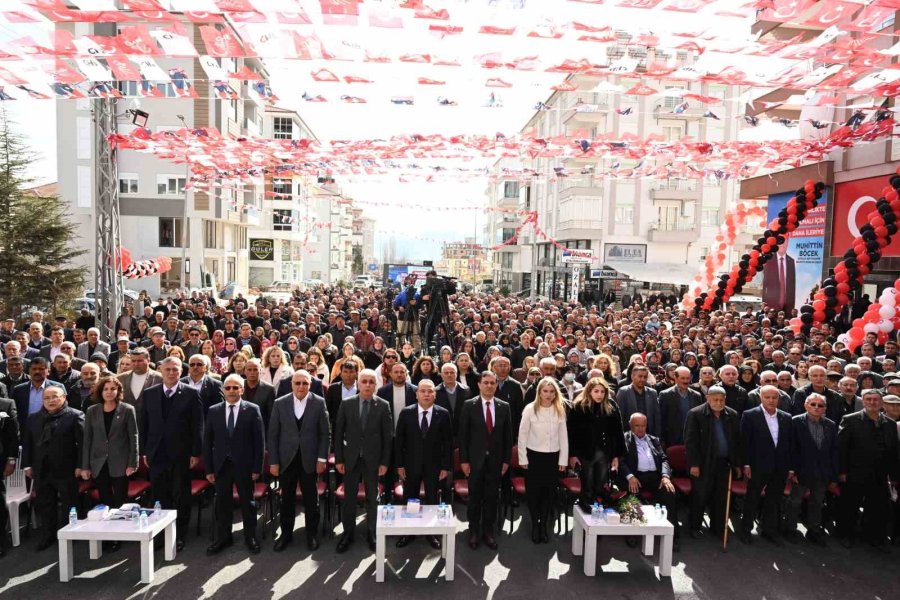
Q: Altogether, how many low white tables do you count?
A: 3